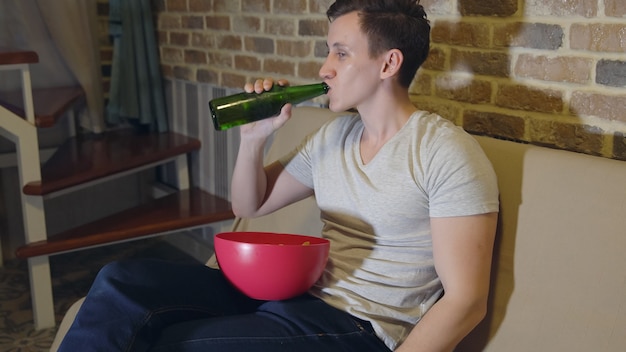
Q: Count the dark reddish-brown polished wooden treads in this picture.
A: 4